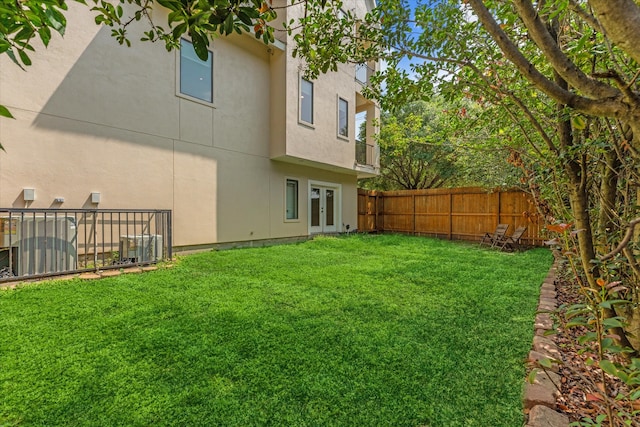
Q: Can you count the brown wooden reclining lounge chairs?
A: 2